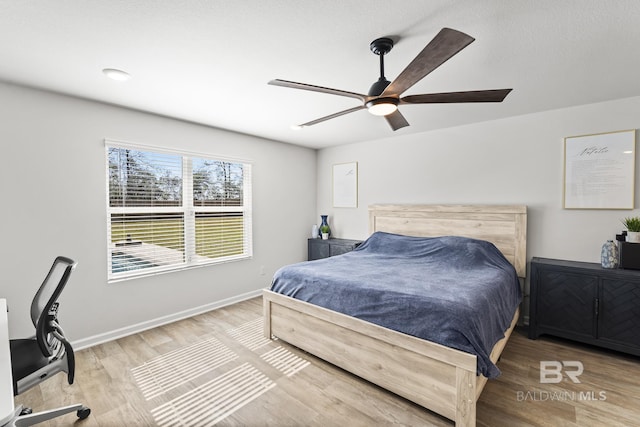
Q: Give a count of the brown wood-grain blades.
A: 5